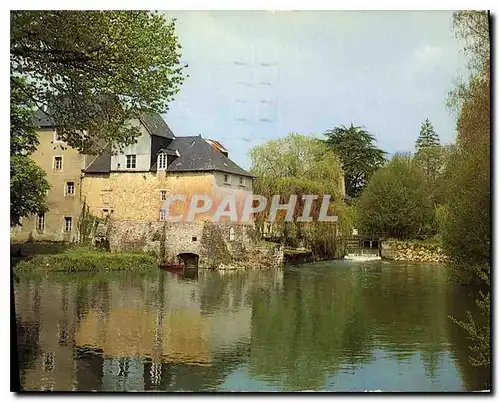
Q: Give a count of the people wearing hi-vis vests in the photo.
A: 0